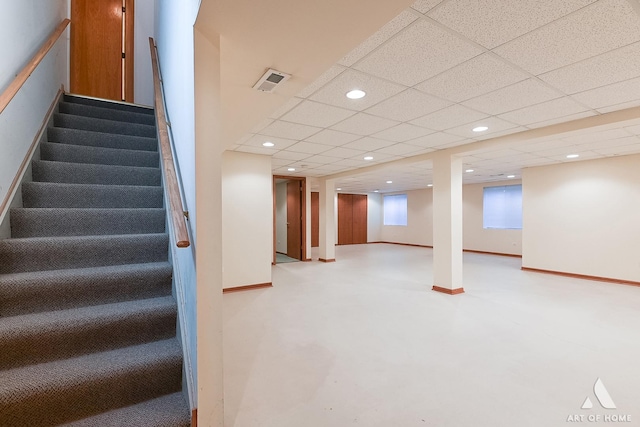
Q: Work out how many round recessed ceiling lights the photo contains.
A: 12